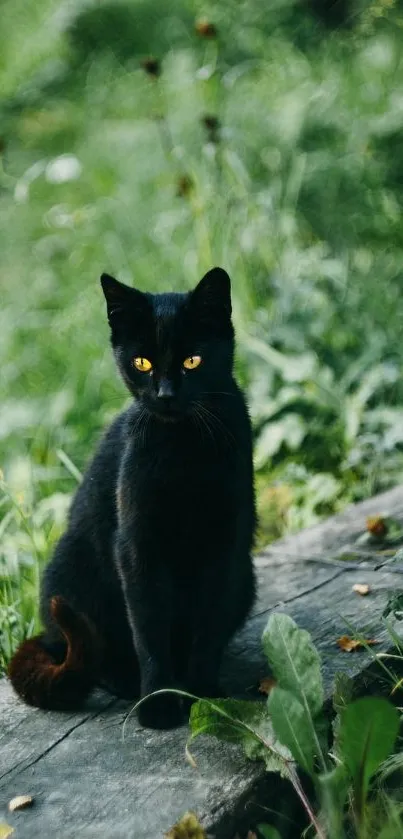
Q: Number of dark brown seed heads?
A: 4